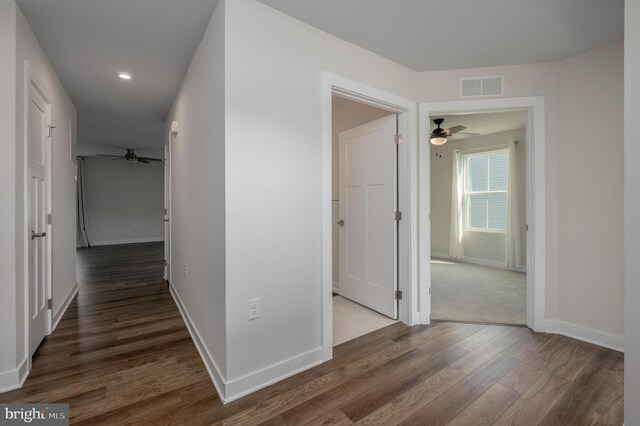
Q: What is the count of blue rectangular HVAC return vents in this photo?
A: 0